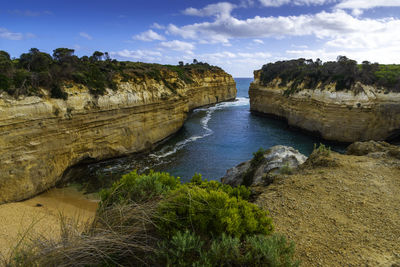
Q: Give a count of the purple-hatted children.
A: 0